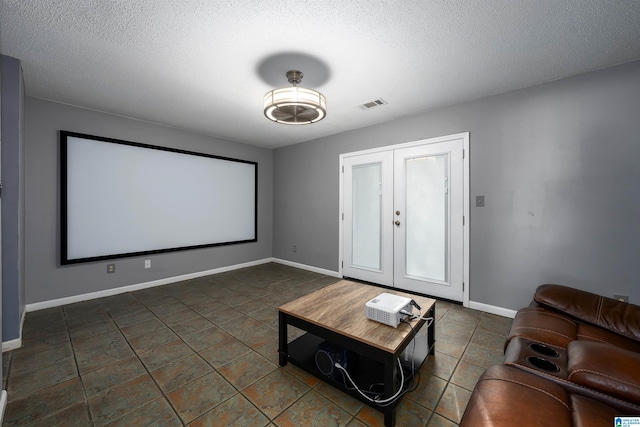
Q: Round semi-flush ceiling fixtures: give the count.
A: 1